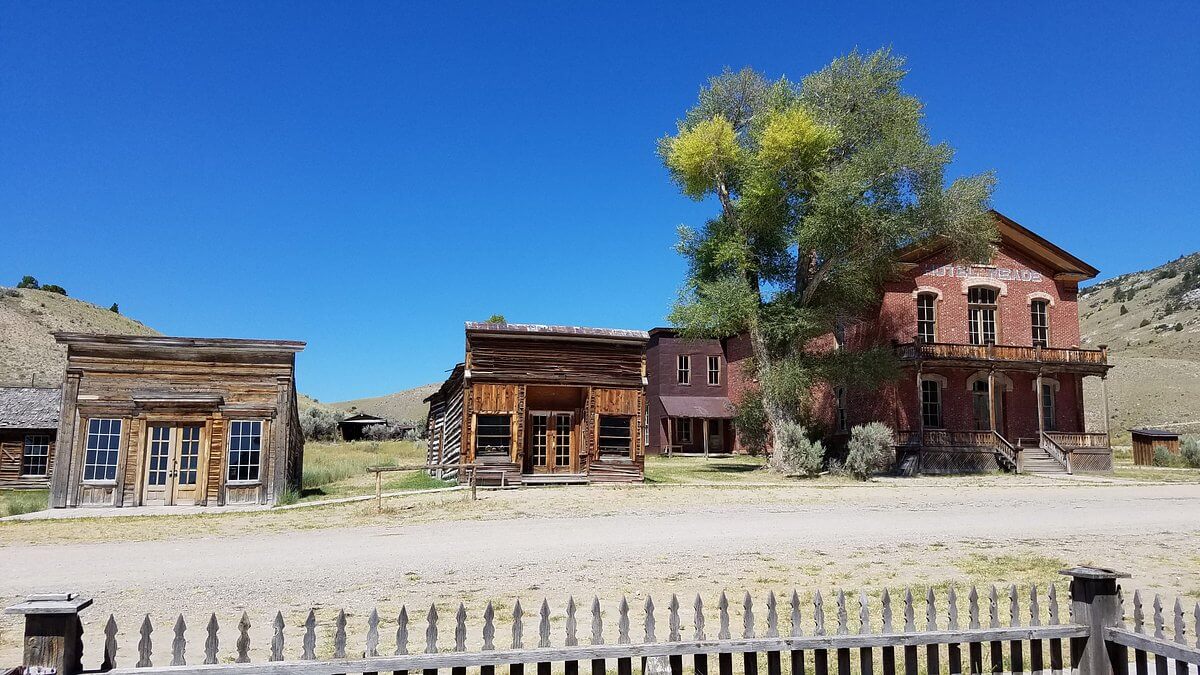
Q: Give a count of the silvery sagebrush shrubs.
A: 2